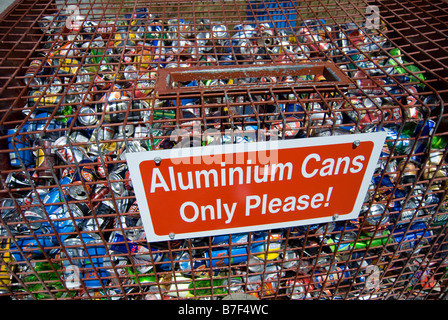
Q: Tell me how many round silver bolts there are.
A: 4